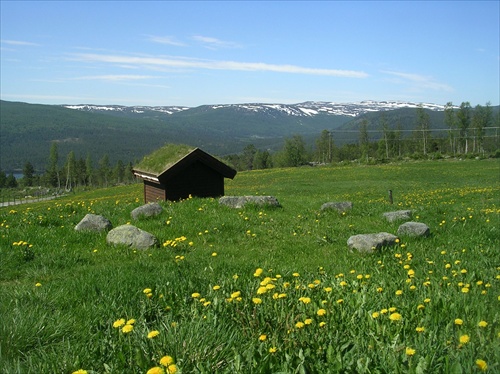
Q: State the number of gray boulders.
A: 8